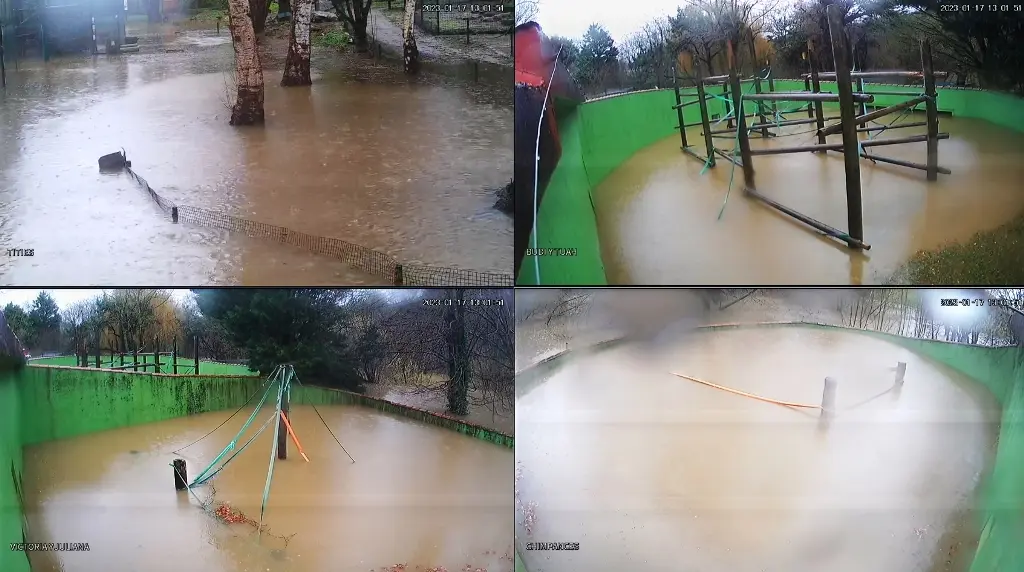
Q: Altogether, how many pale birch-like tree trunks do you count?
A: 3